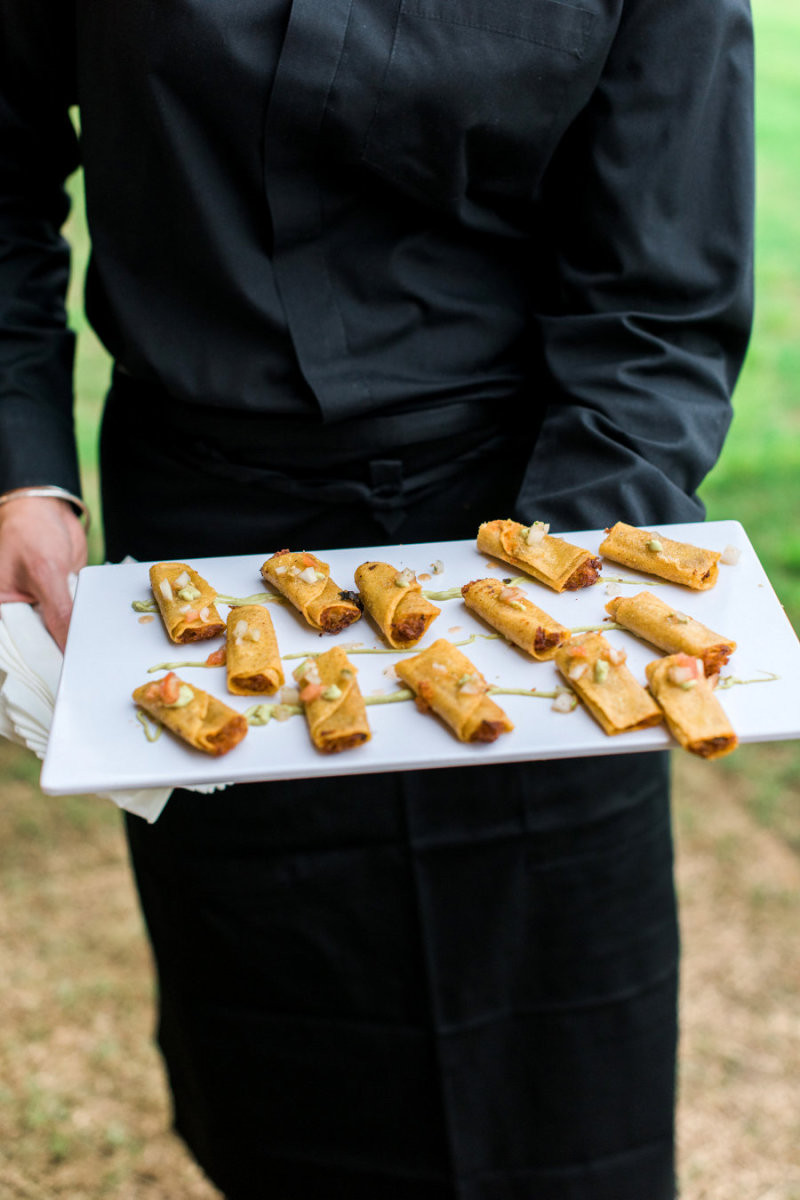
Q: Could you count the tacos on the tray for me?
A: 13